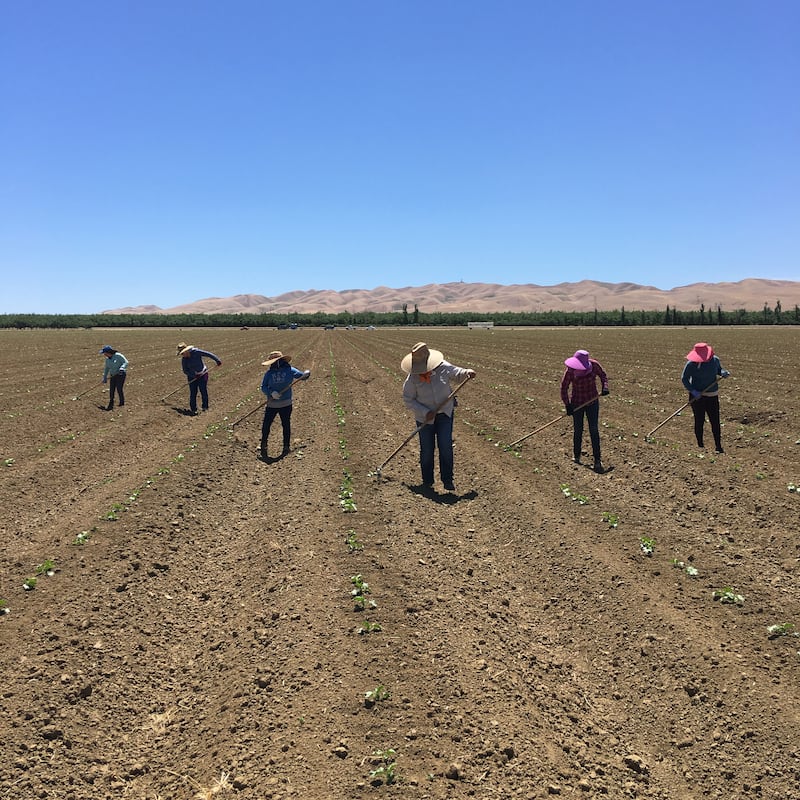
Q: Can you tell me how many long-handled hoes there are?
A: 6